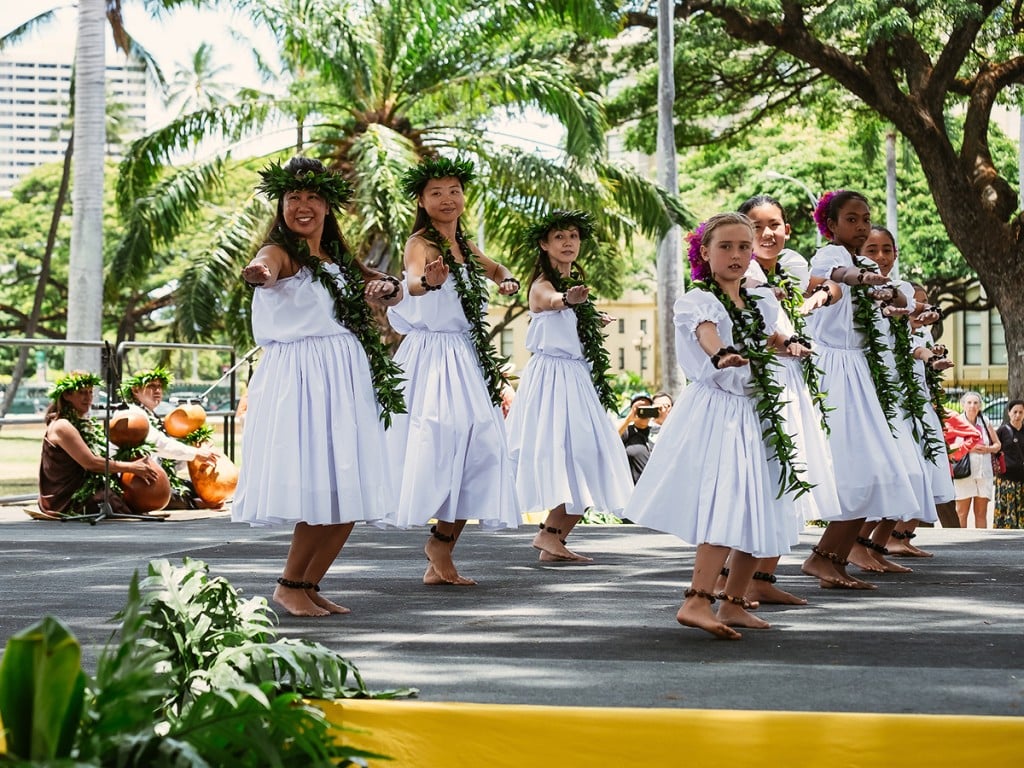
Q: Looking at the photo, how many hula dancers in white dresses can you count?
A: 8